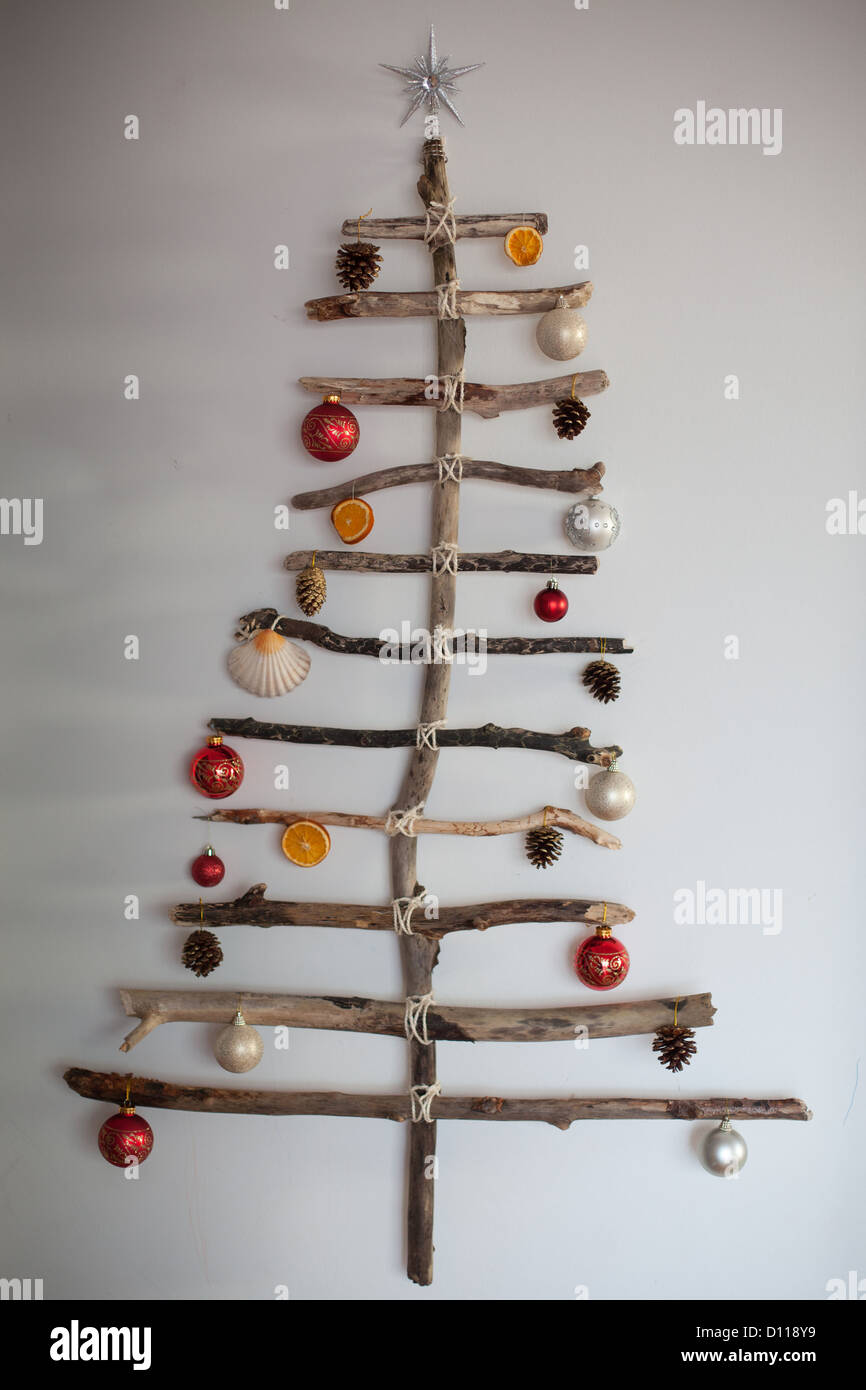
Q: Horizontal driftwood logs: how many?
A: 11